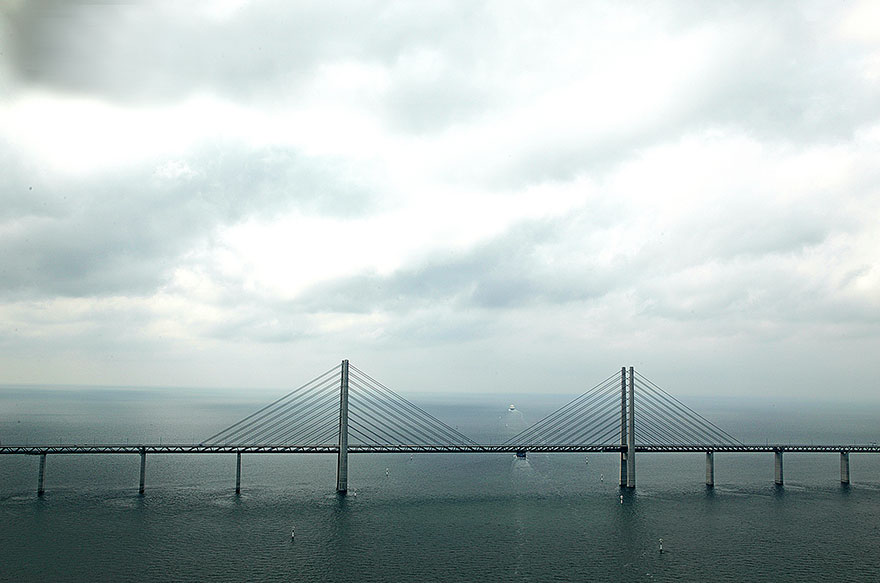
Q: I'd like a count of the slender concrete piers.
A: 6